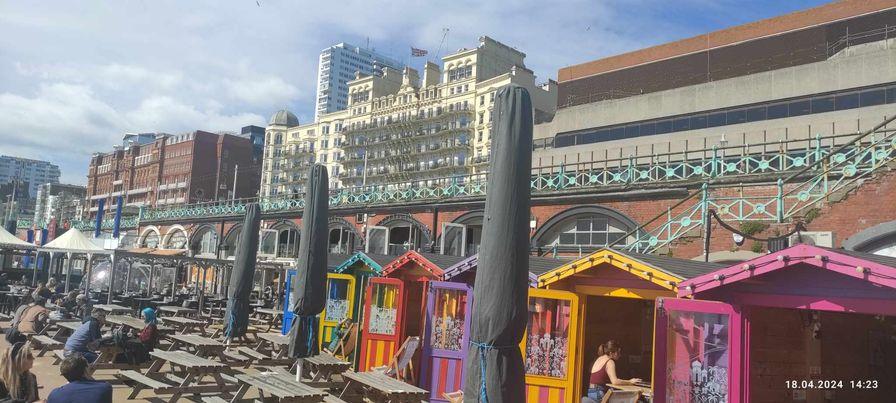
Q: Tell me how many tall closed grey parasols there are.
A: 3